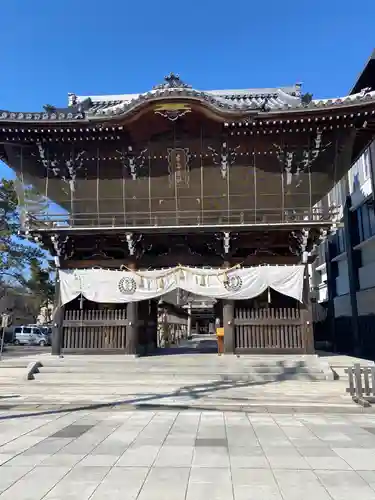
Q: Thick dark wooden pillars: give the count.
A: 4